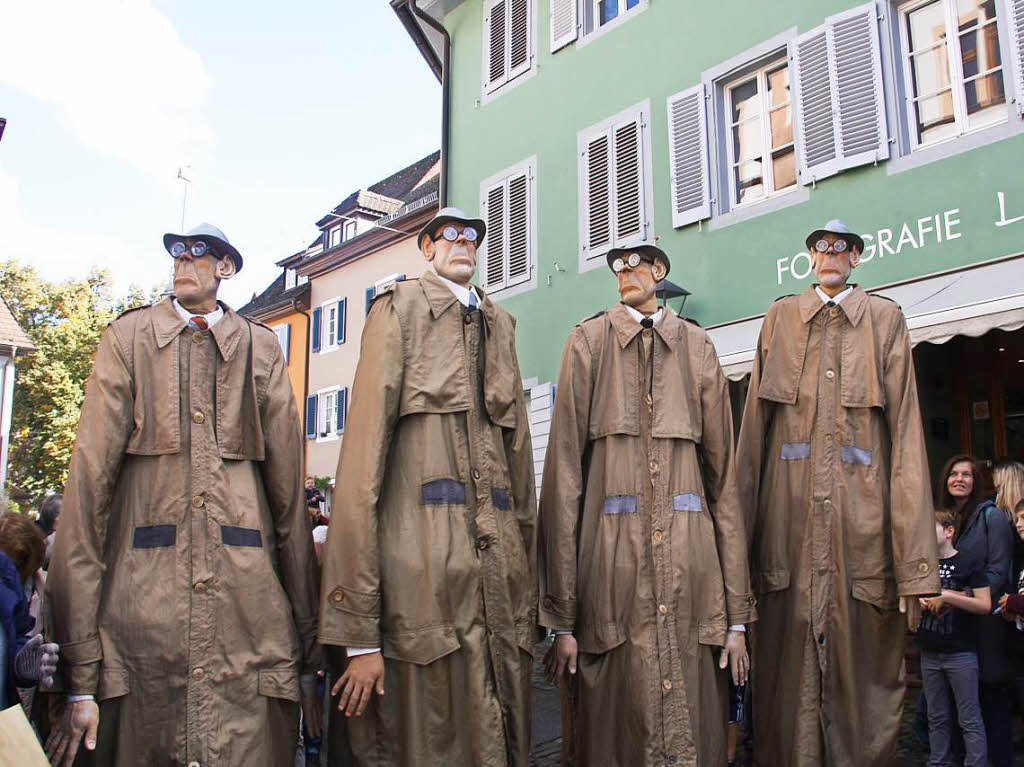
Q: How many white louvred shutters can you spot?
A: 11